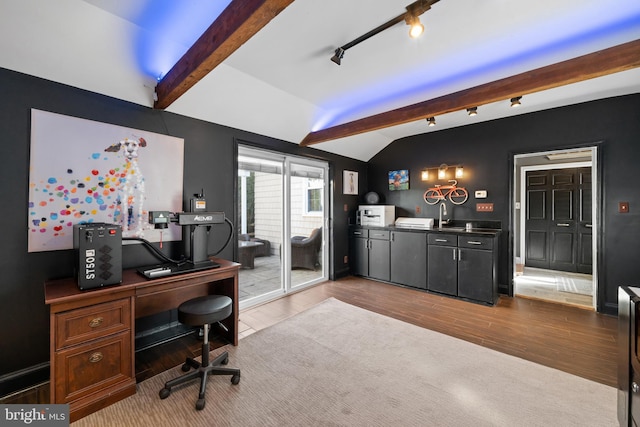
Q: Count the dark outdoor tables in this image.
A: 1